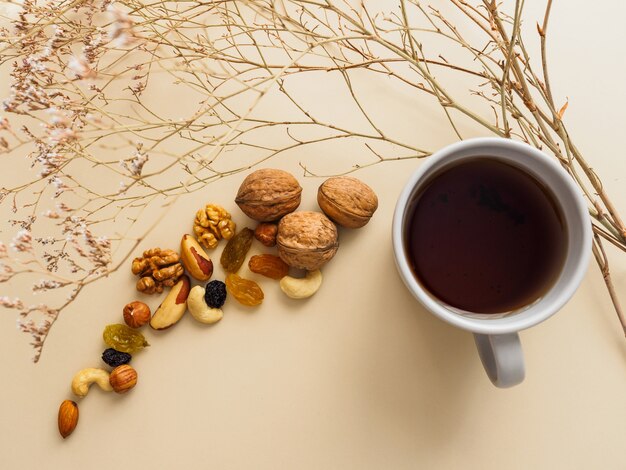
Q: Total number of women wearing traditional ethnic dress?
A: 0